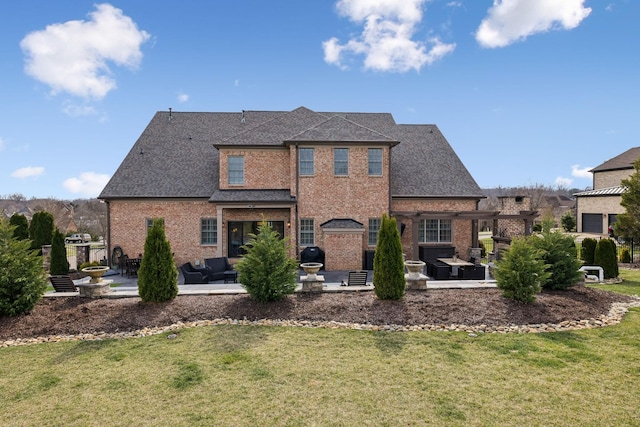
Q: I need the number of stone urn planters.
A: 3